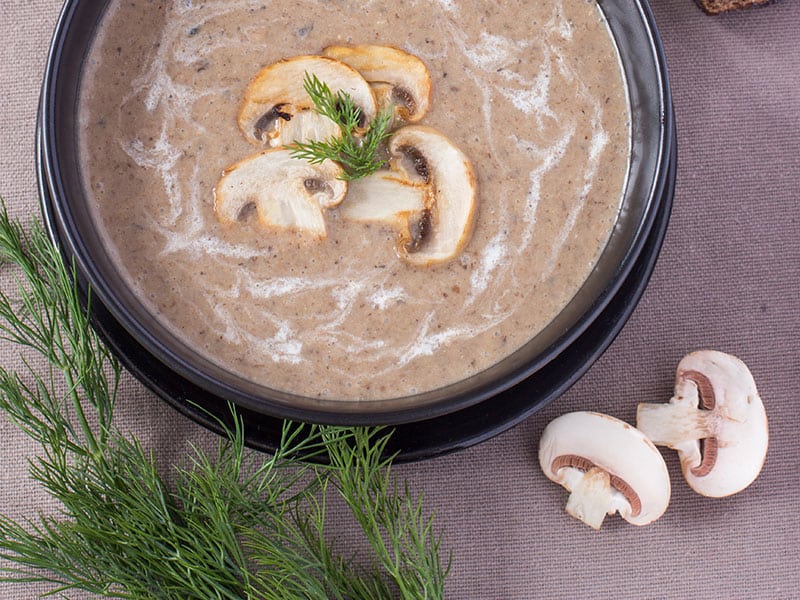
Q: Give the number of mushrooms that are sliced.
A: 6